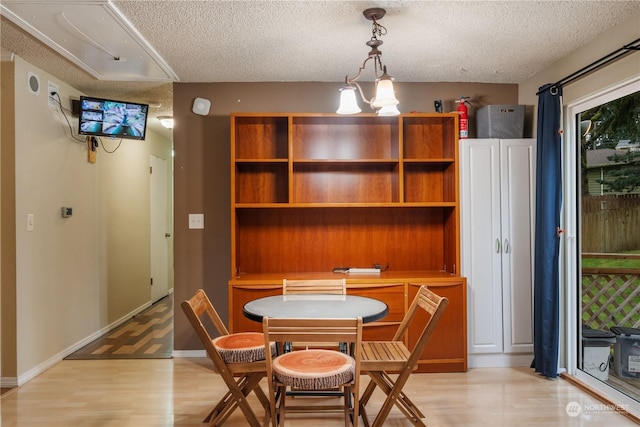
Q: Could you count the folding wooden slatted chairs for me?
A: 4